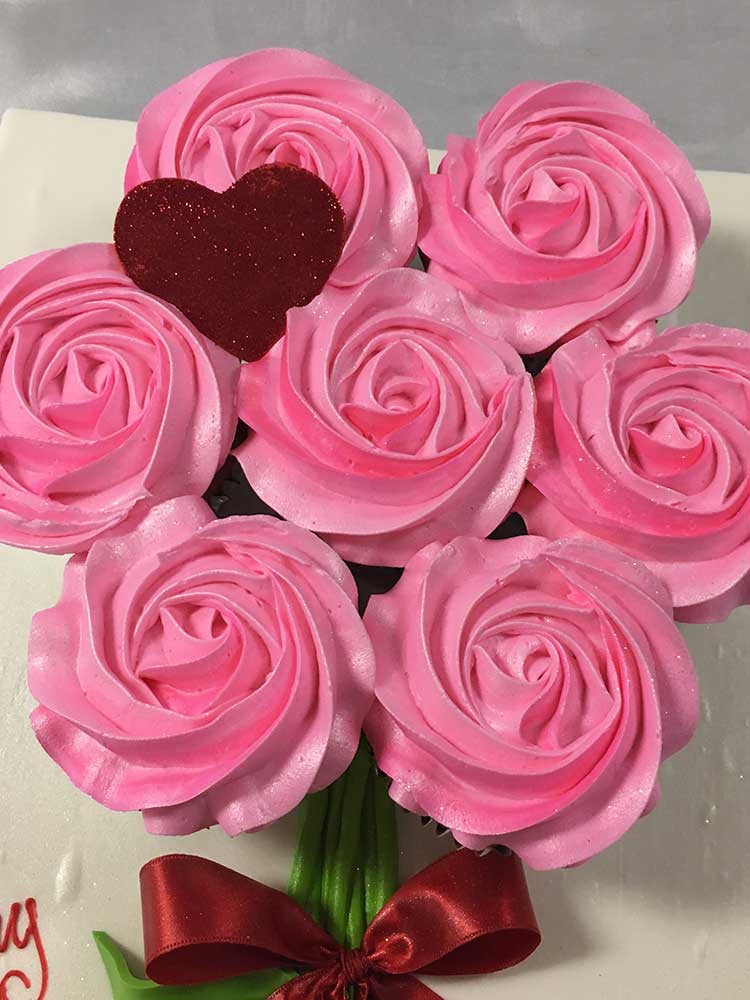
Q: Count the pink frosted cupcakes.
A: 7